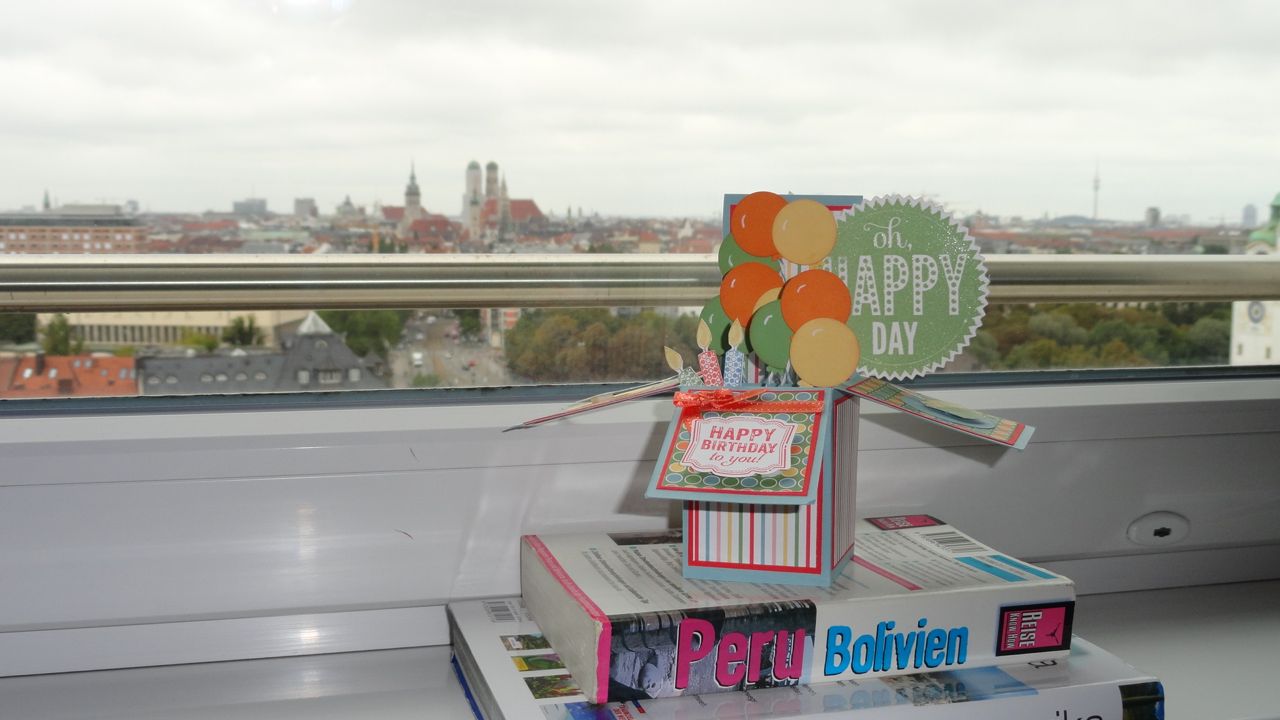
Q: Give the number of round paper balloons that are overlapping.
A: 9